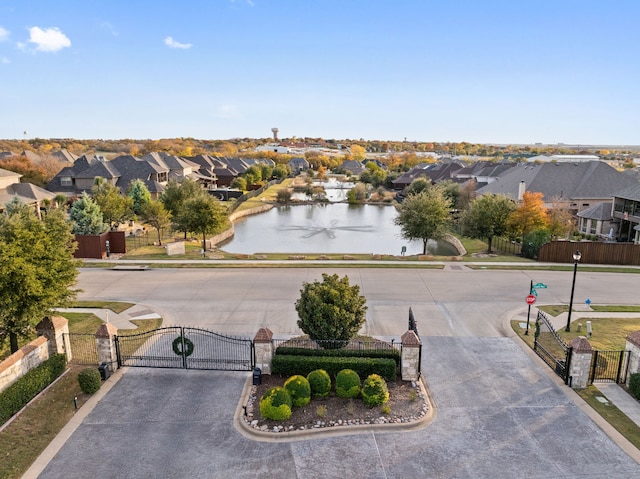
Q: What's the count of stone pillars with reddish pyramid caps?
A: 6